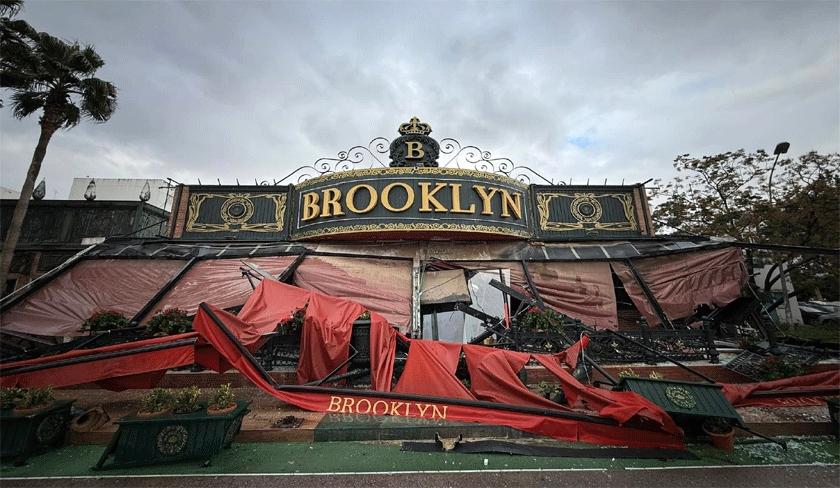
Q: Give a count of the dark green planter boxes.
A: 3